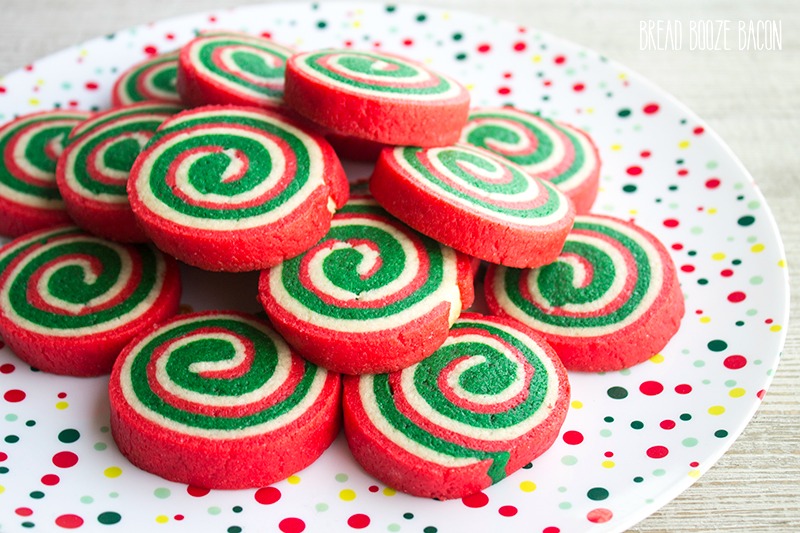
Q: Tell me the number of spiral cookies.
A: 13